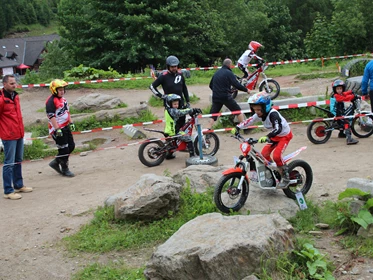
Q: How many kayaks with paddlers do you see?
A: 0